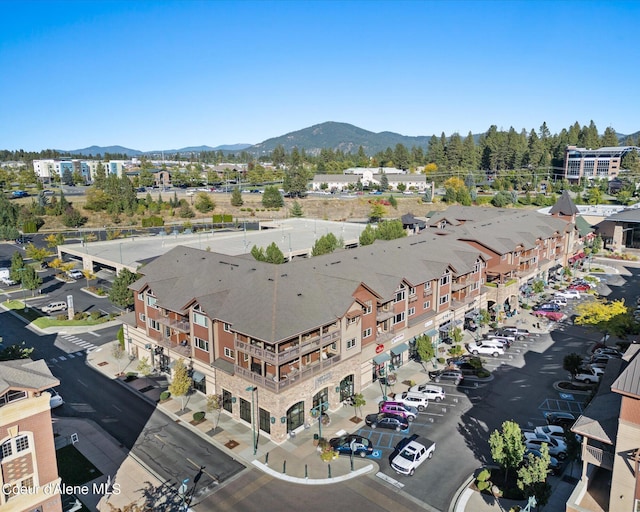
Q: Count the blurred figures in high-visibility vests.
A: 0